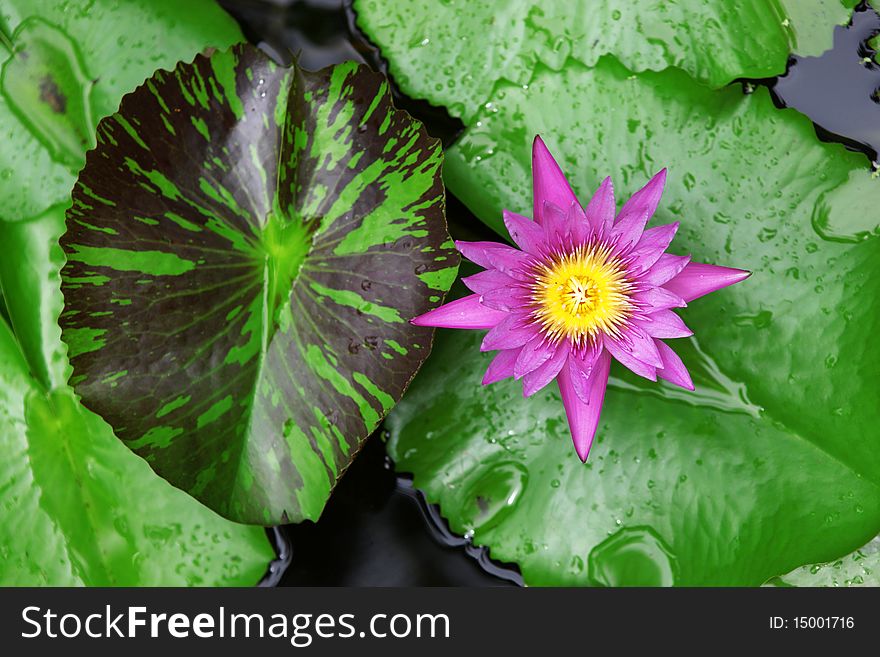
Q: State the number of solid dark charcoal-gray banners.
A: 1